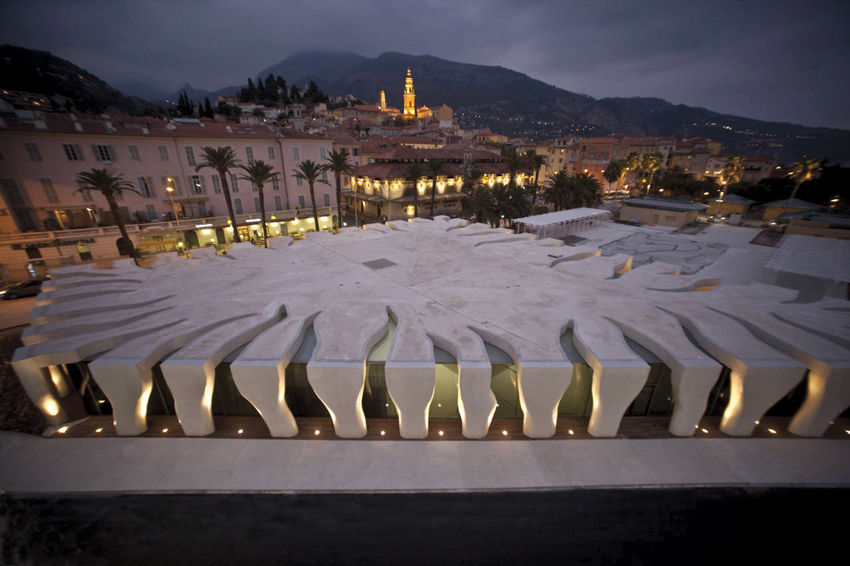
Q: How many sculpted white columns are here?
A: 12